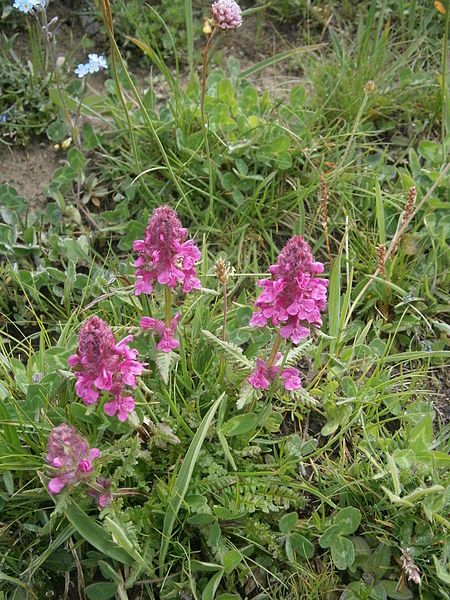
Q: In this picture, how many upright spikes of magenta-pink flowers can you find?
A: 4